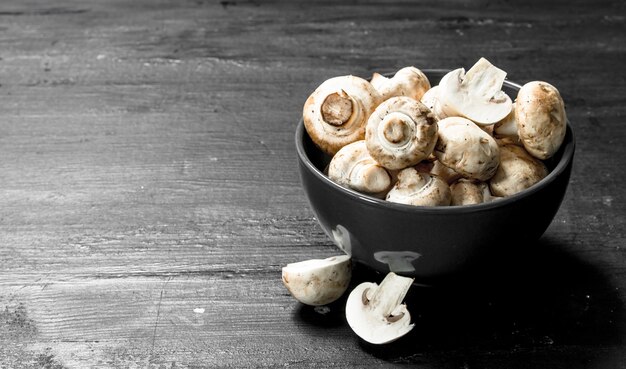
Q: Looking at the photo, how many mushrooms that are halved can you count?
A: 3